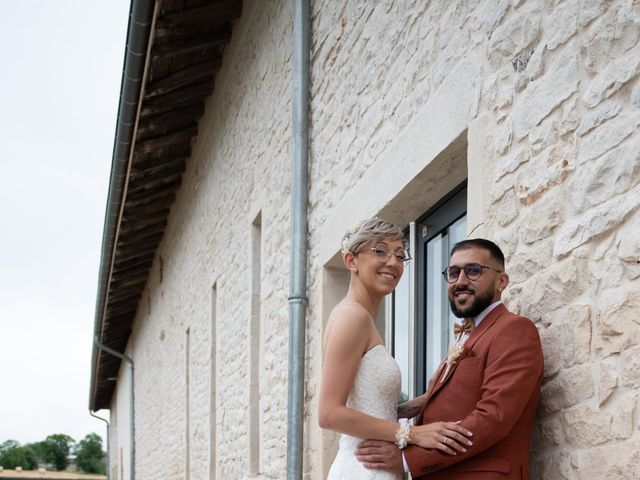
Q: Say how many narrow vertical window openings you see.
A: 3